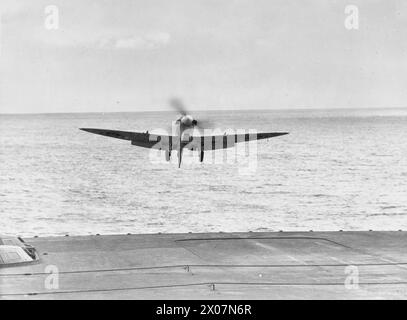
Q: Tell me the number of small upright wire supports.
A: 2